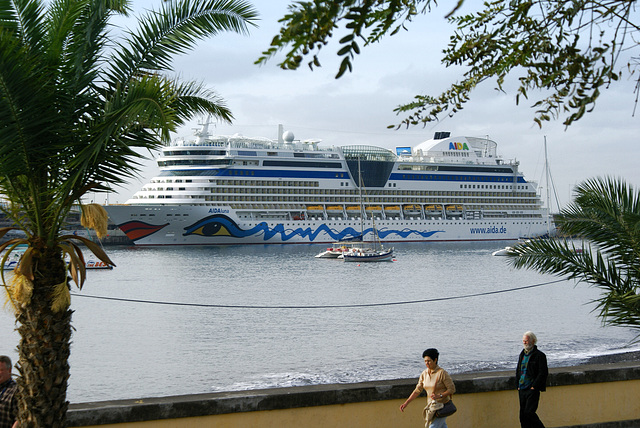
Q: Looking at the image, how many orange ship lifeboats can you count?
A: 8